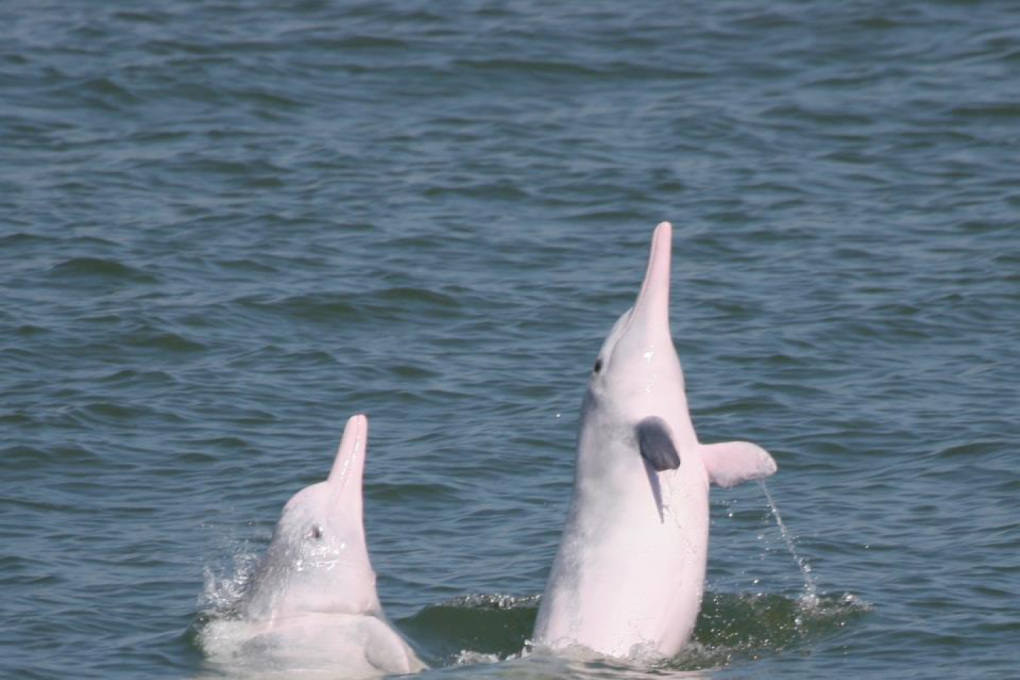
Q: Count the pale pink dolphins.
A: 2